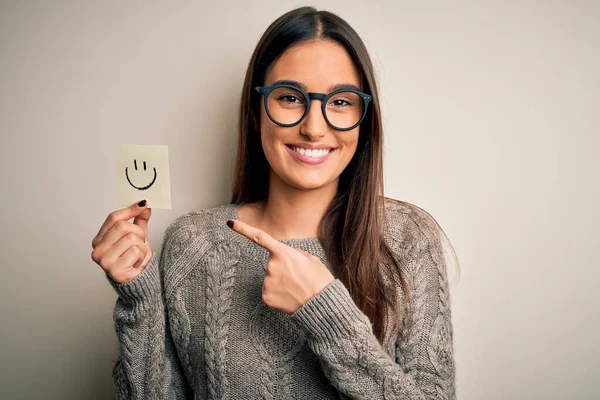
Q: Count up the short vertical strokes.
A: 2